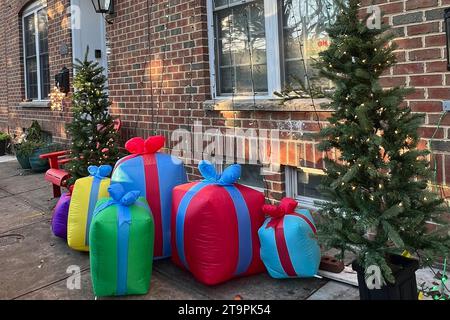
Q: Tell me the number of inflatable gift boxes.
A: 6